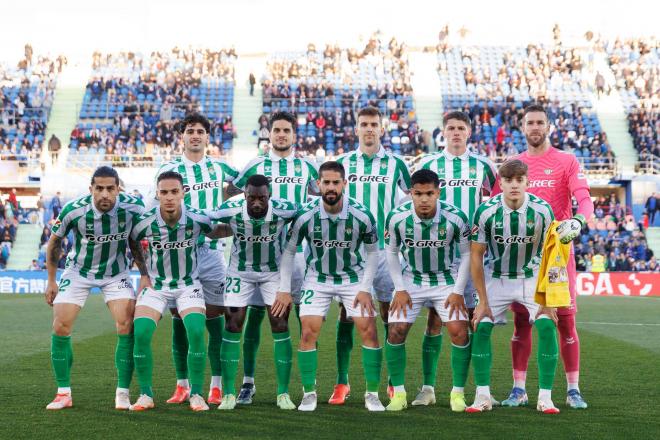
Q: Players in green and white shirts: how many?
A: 10